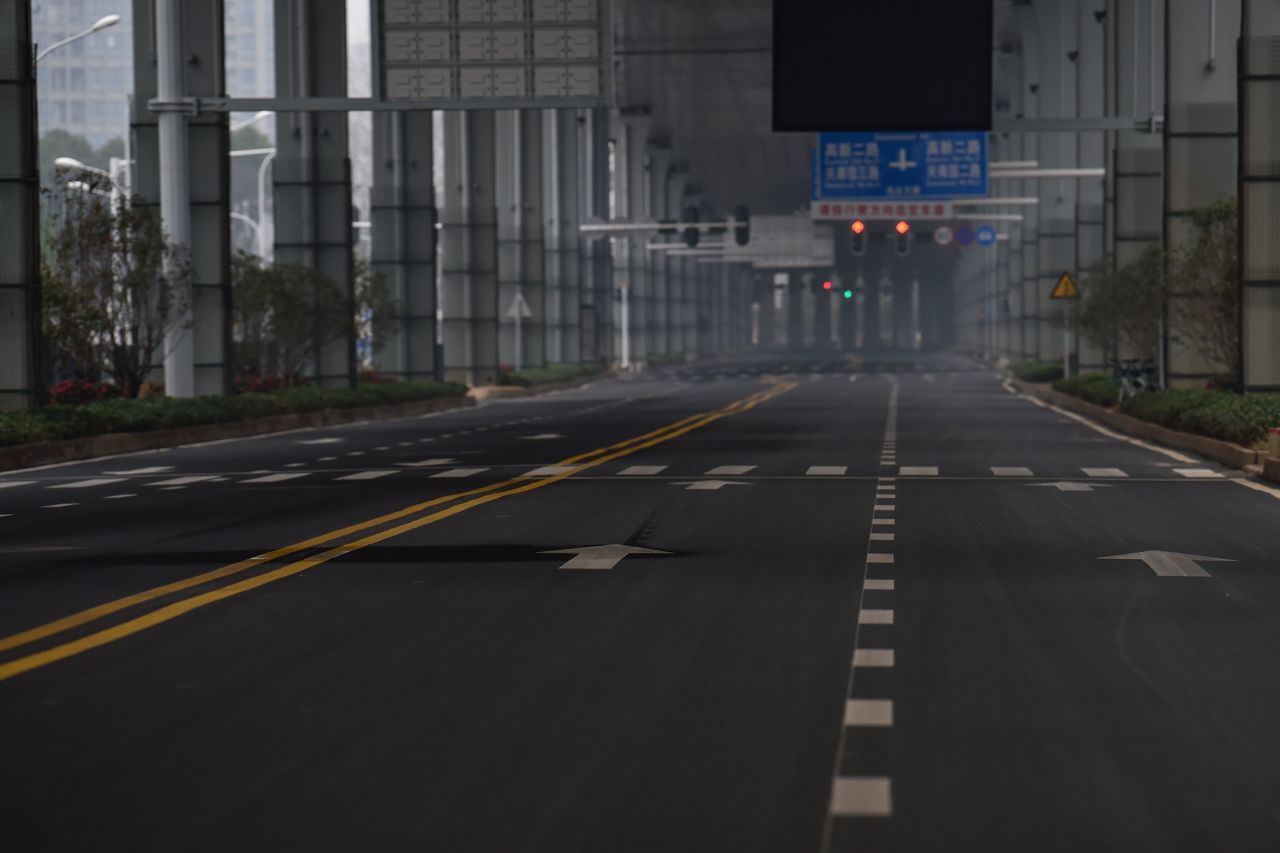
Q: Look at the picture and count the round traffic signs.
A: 3